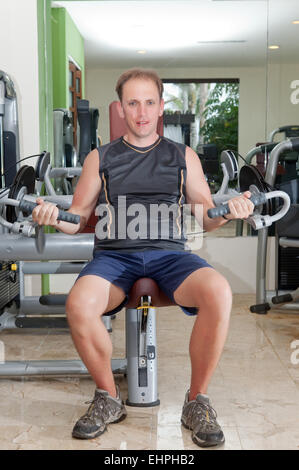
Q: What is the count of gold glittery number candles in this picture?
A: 0